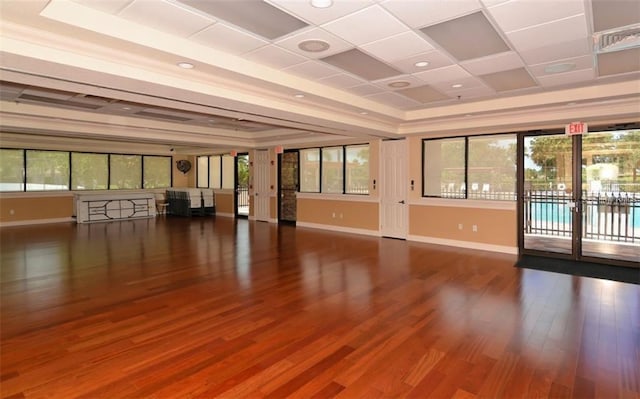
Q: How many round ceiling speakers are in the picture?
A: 3